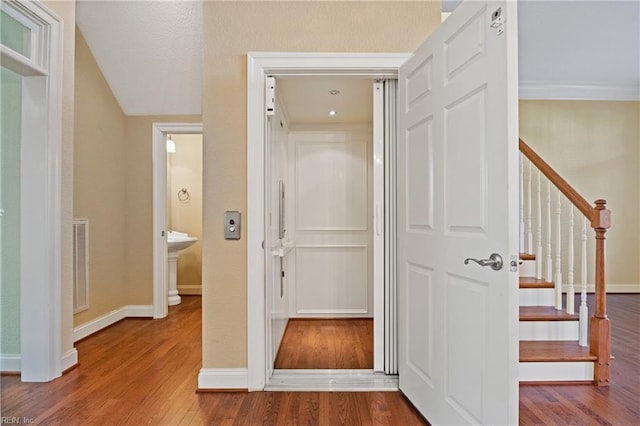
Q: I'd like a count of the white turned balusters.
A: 7